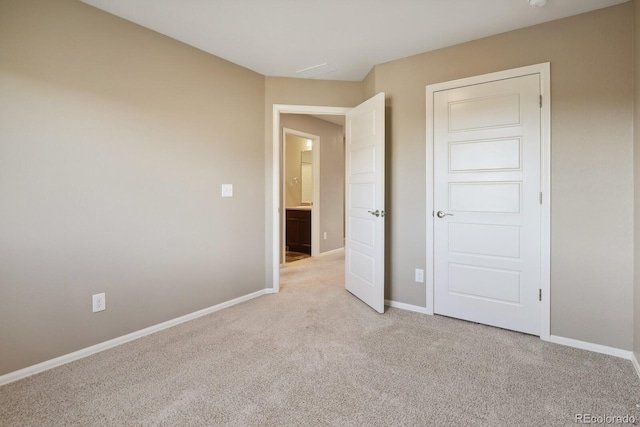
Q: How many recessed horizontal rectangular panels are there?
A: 10